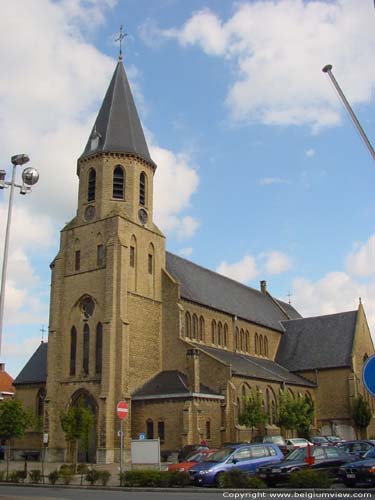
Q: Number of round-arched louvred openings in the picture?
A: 3